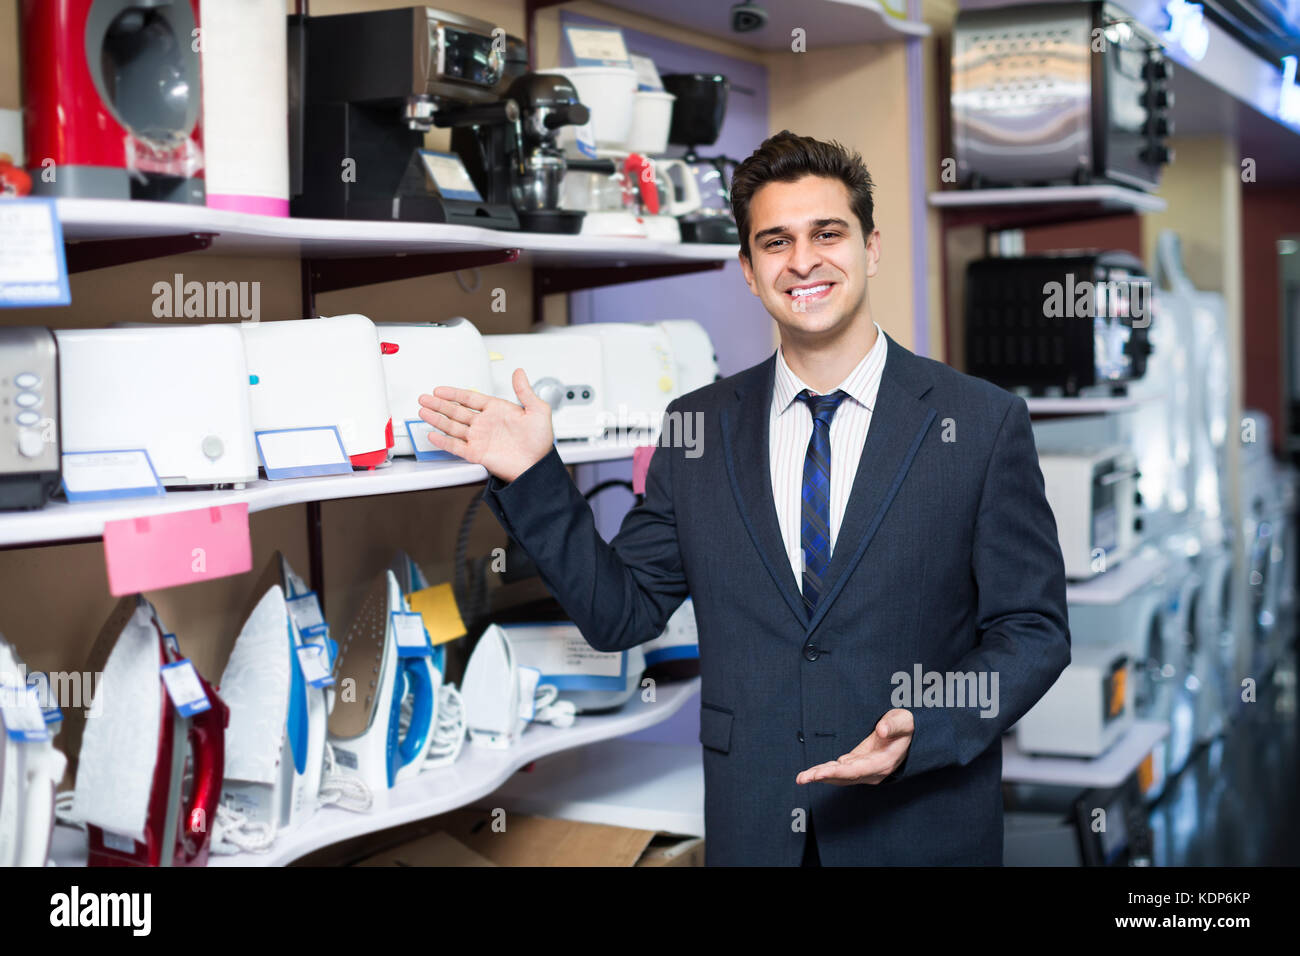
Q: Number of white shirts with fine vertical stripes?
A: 1